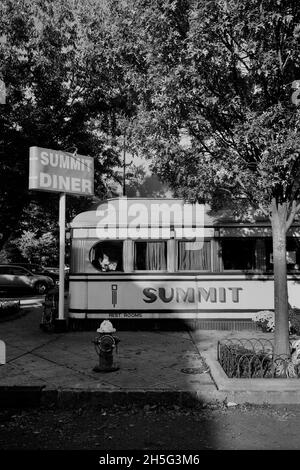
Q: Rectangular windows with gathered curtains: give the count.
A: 2